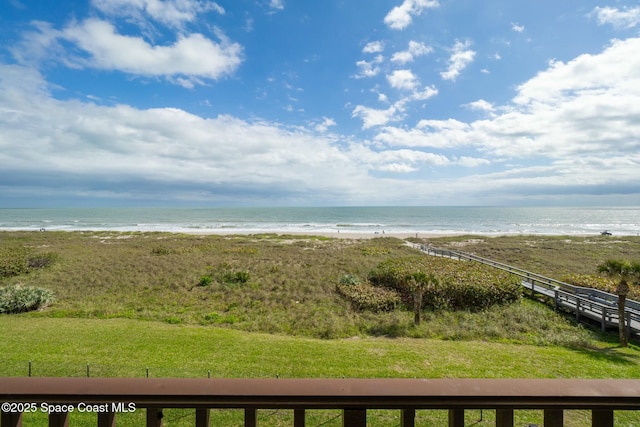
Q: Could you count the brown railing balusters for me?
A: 13